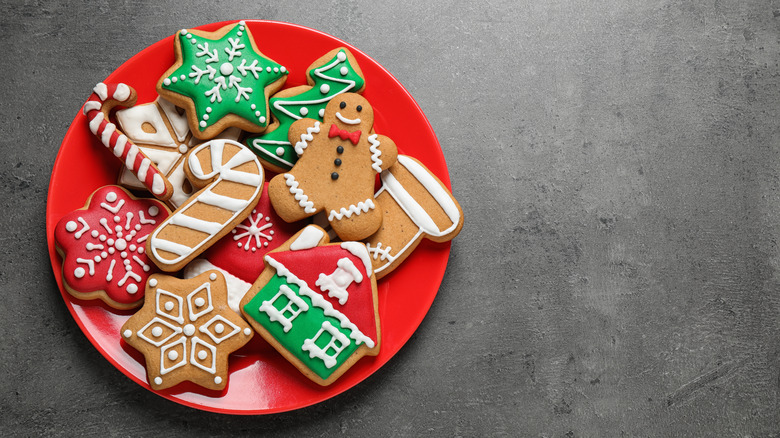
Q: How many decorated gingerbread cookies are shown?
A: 11